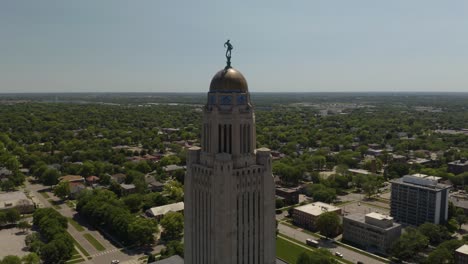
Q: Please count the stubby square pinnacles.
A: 3